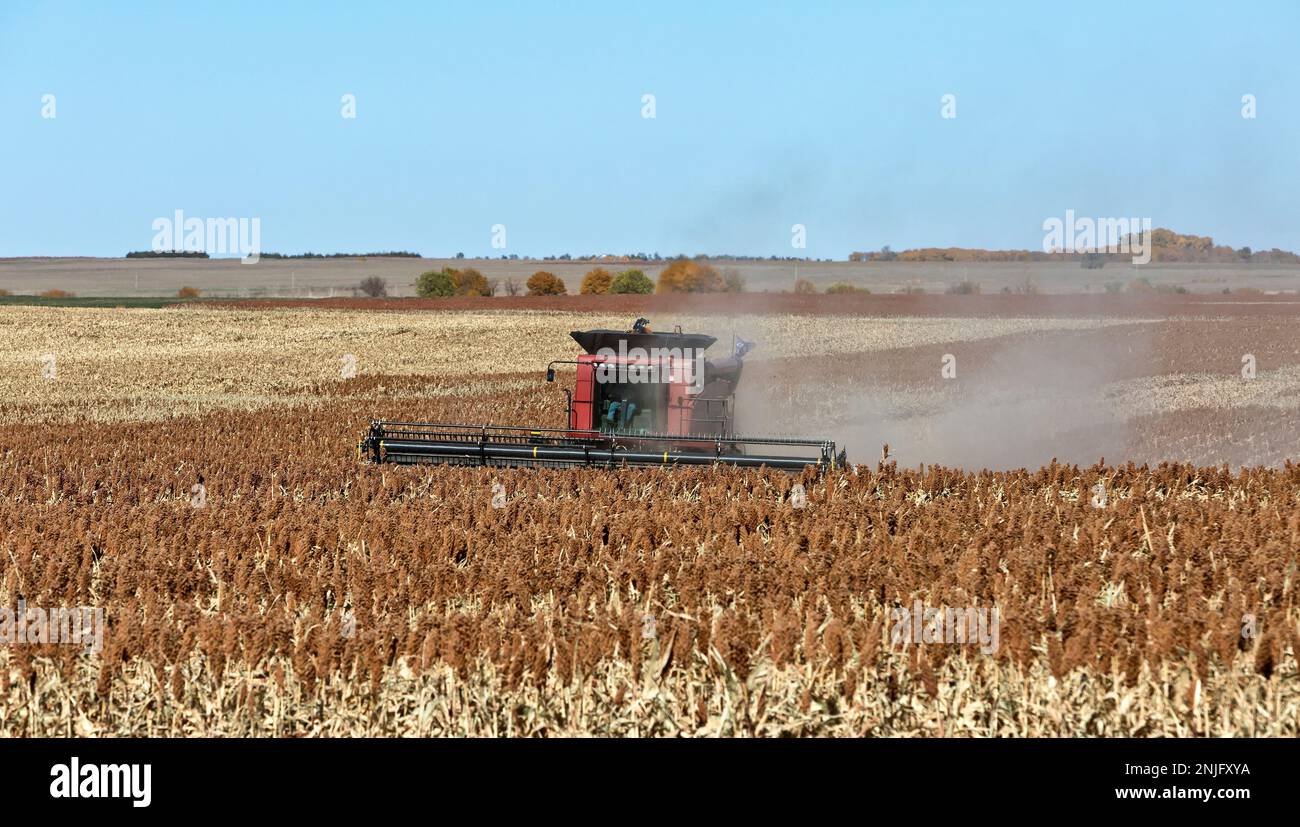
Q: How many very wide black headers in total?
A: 1